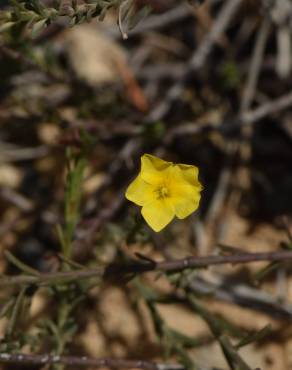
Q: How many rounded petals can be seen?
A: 5